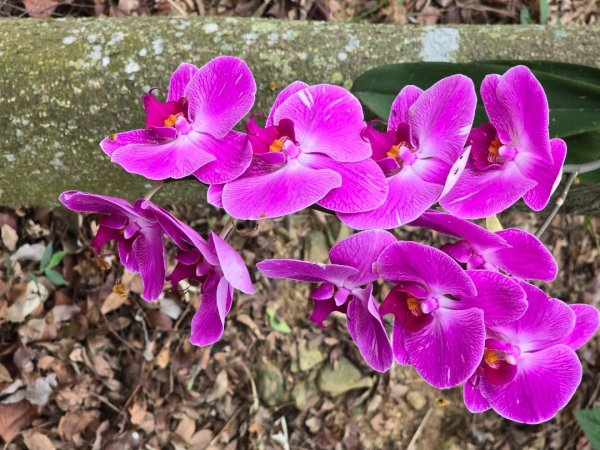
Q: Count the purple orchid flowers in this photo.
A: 10